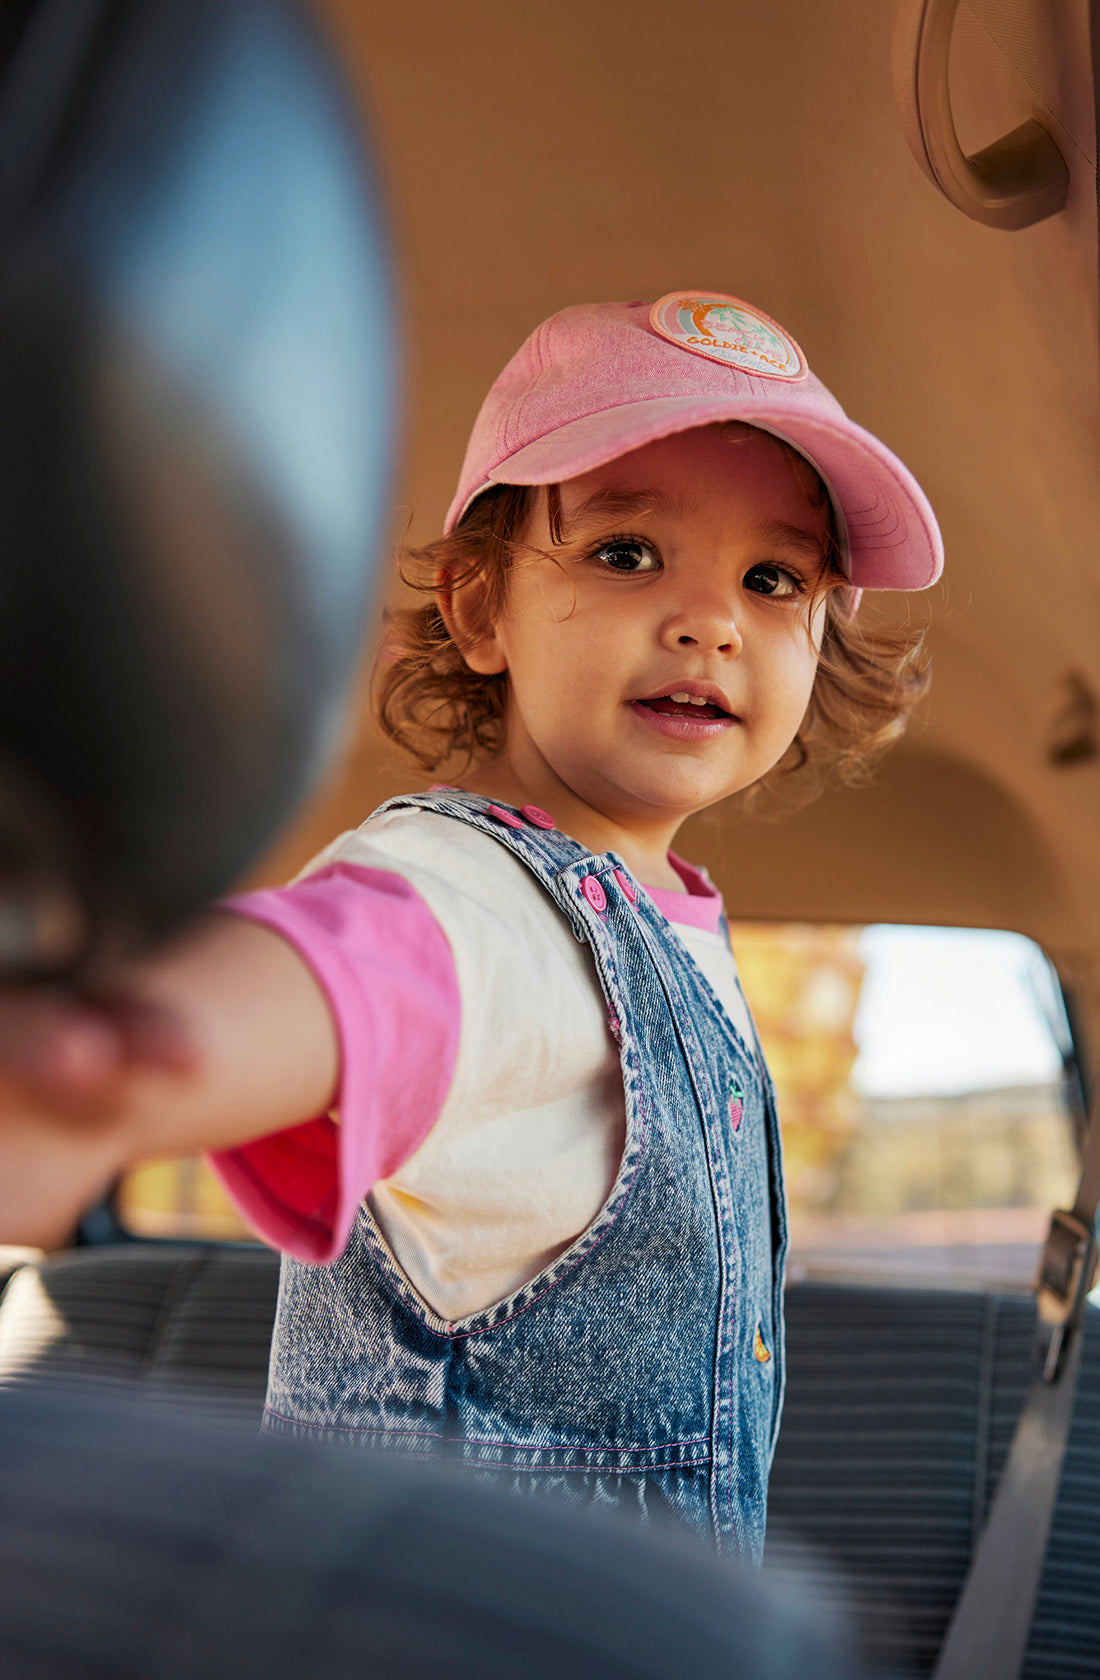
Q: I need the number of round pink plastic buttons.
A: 4